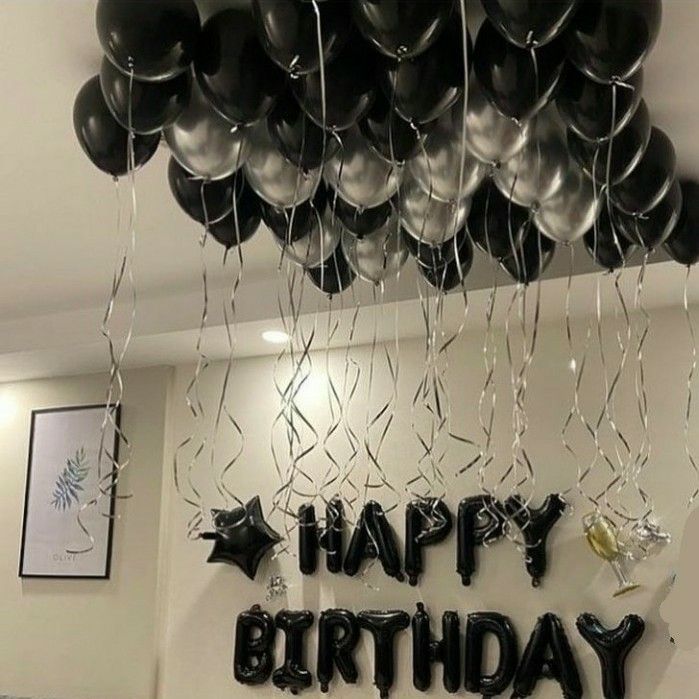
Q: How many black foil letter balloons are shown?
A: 13